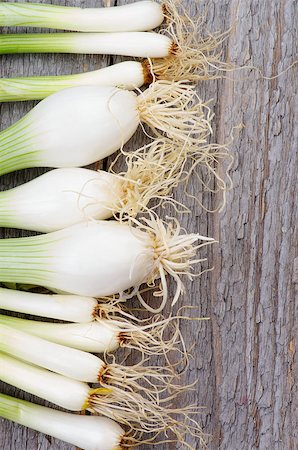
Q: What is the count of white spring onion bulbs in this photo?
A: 11